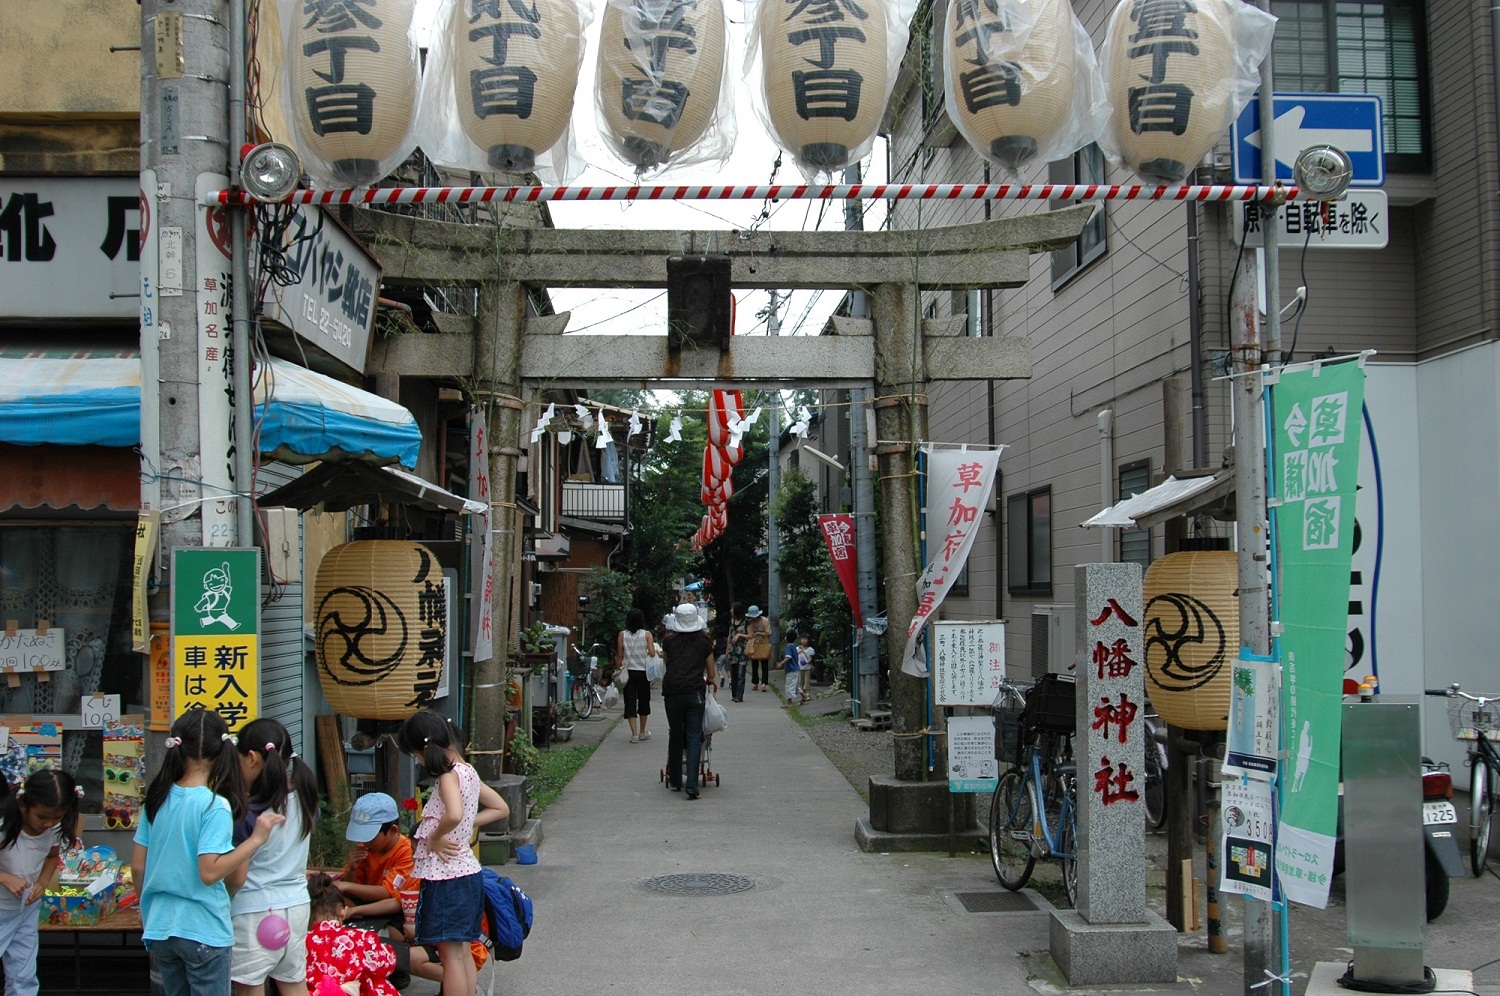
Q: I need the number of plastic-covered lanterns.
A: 6